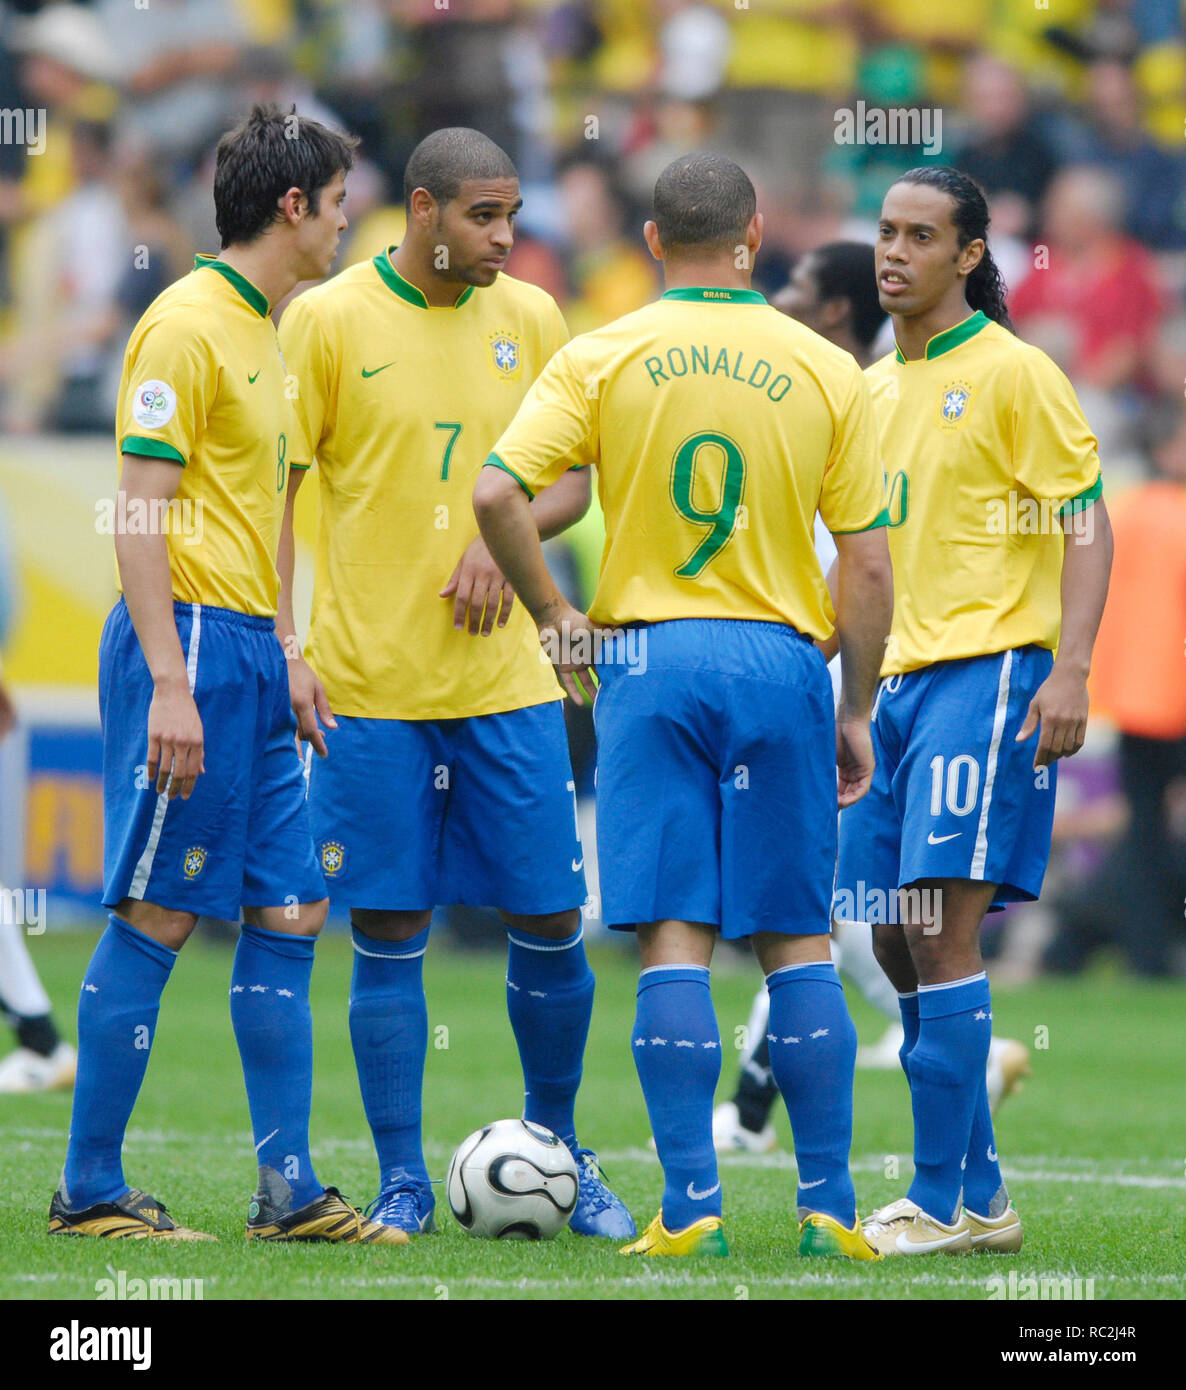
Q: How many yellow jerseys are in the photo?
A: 4